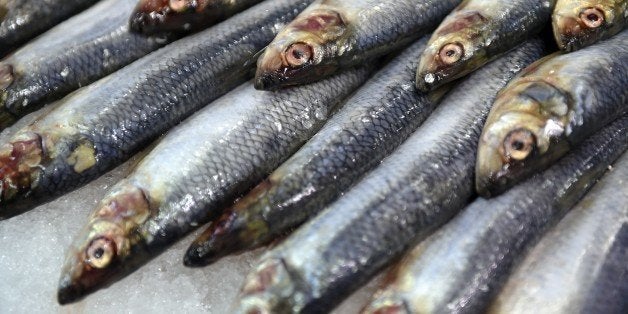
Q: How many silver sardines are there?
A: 13